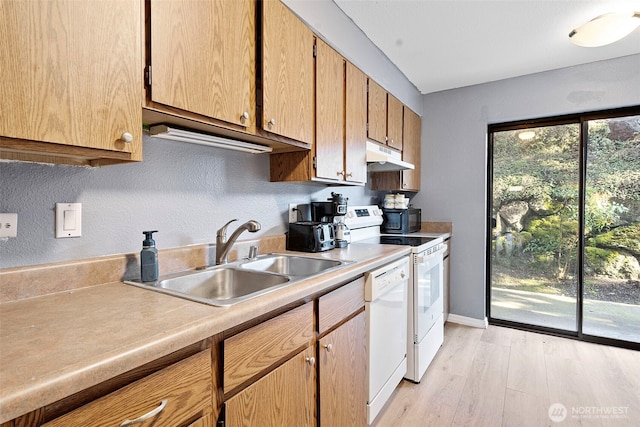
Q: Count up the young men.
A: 0